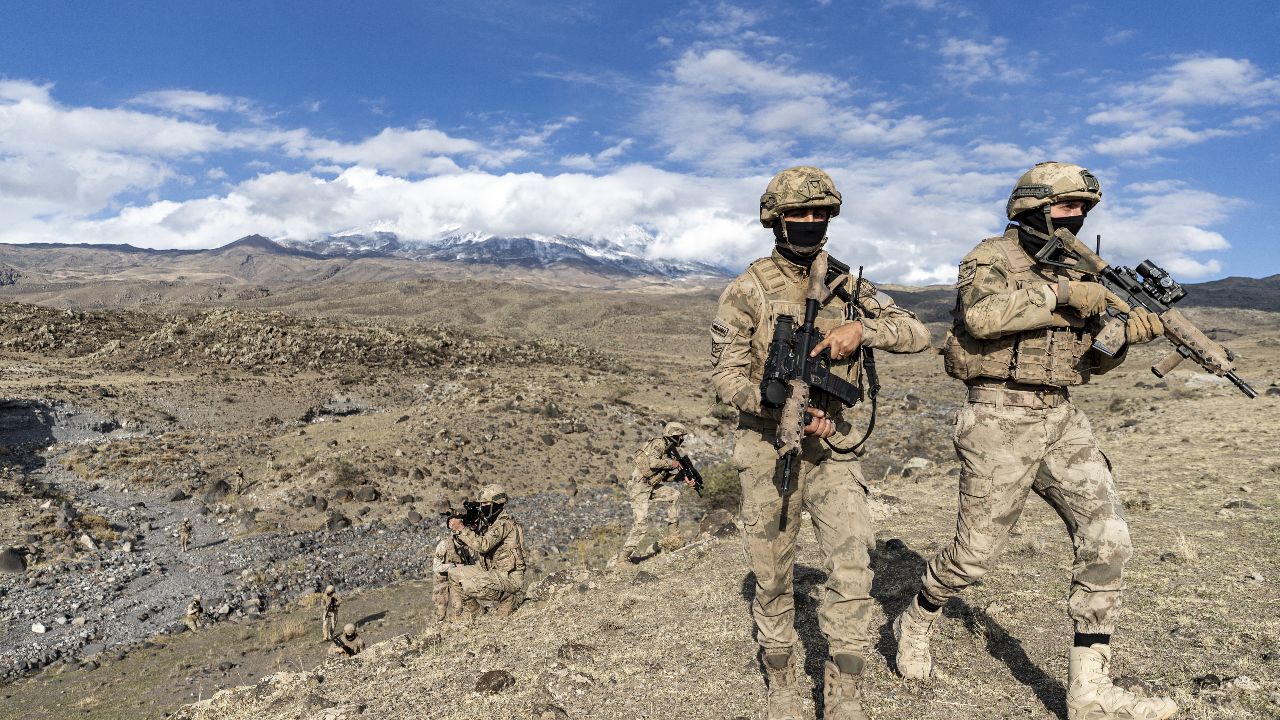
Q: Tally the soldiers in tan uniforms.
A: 11